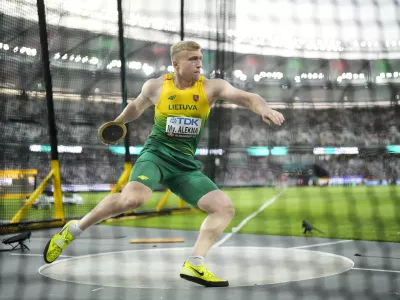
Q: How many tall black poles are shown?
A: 3